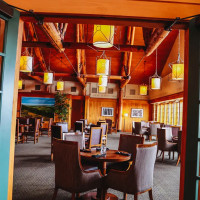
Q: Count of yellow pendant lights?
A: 11